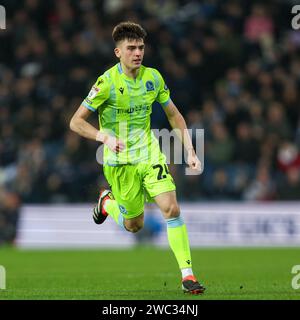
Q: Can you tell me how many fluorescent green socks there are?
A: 2